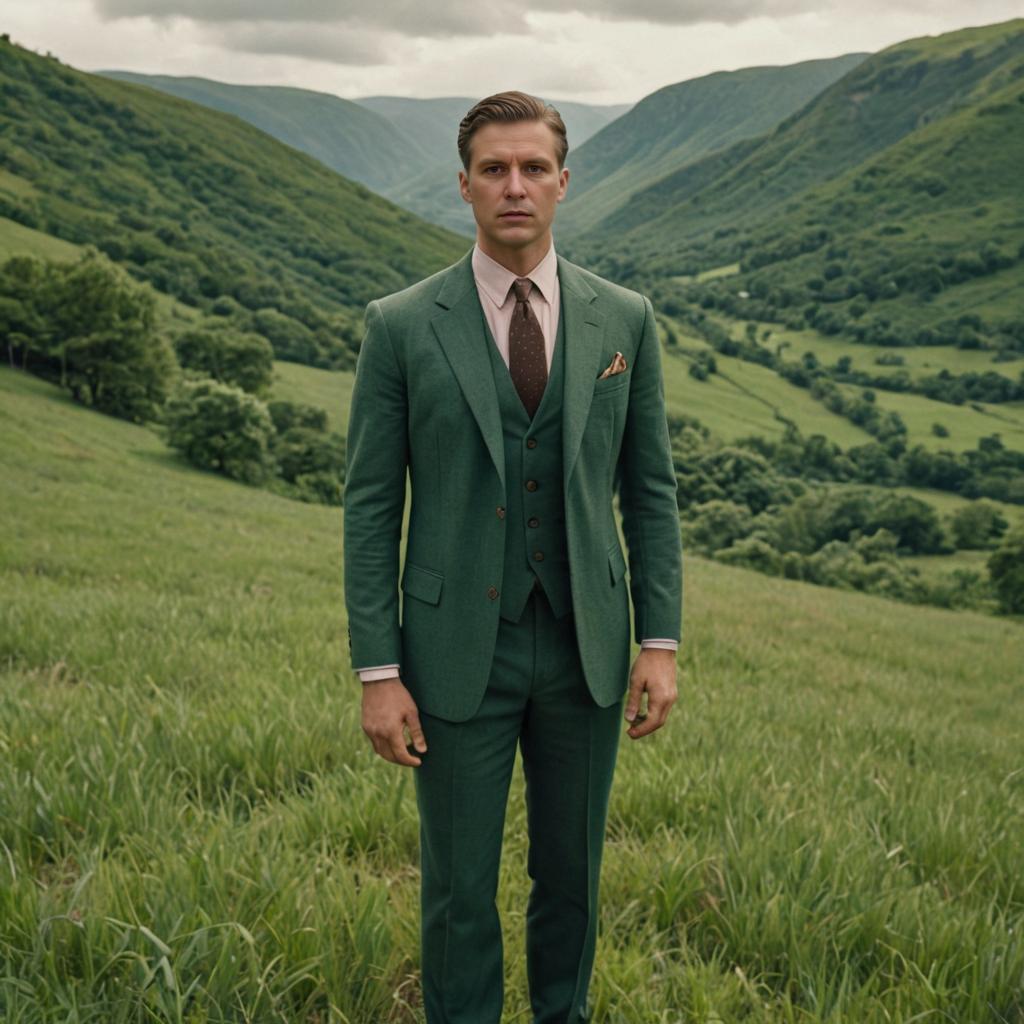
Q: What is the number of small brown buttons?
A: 6